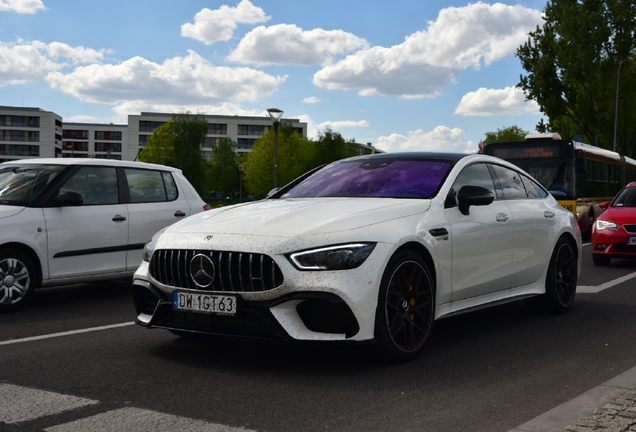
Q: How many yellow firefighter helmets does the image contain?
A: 0